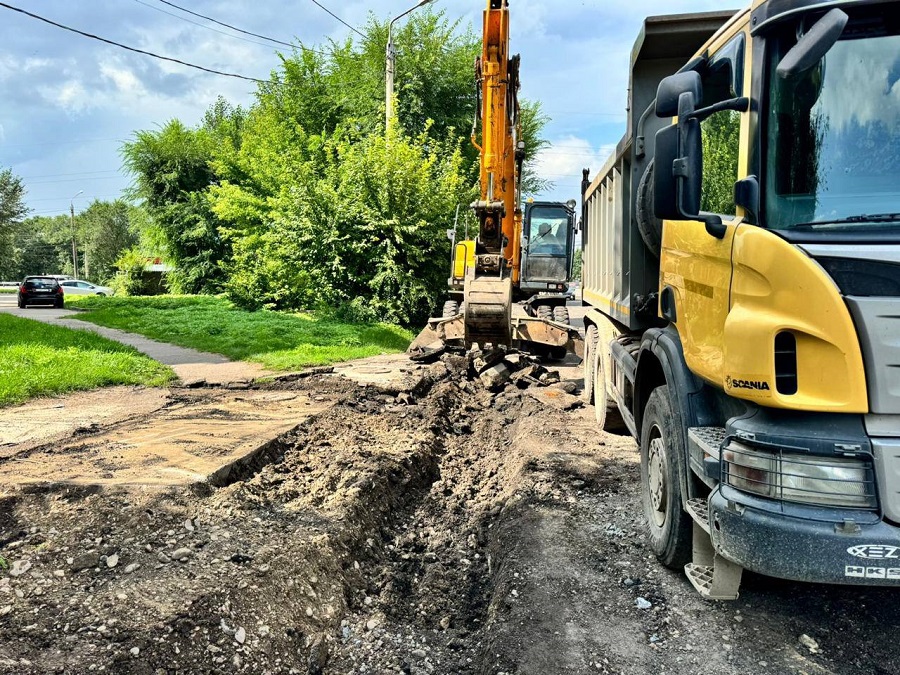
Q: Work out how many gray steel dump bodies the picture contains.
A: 1